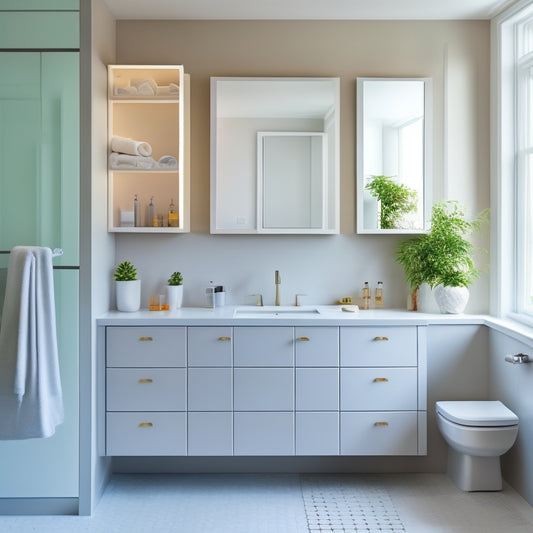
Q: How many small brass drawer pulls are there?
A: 8